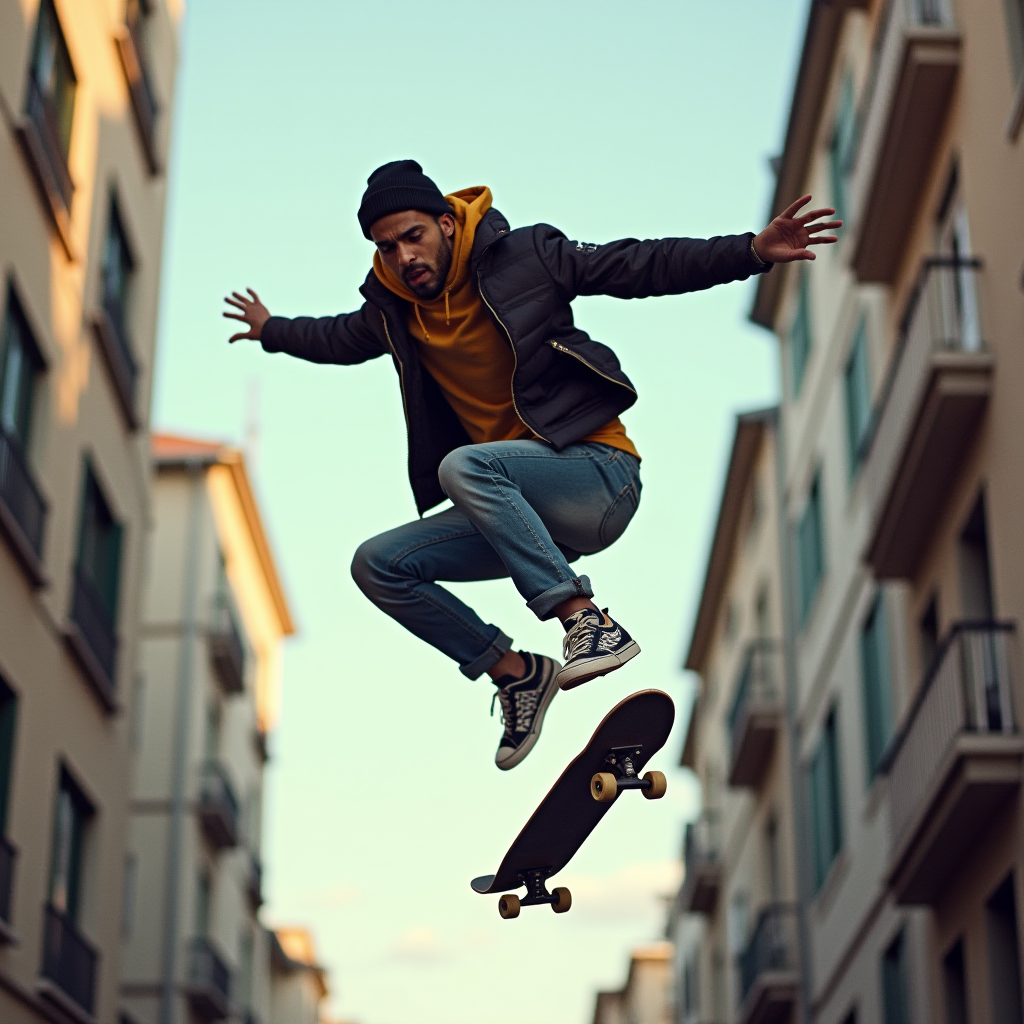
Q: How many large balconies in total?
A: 3